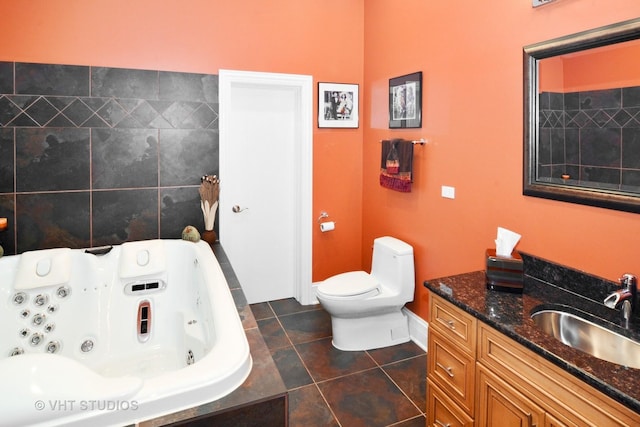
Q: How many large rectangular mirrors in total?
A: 1